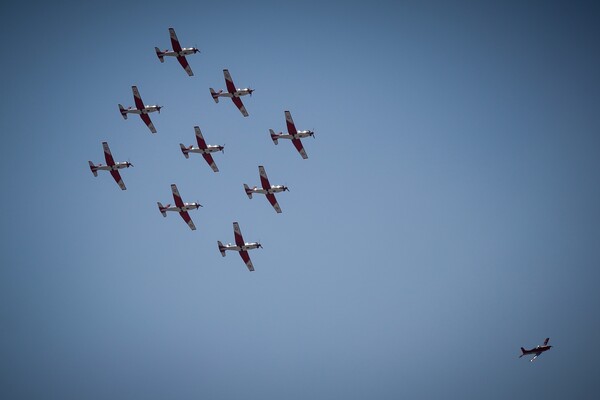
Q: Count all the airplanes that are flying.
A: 10